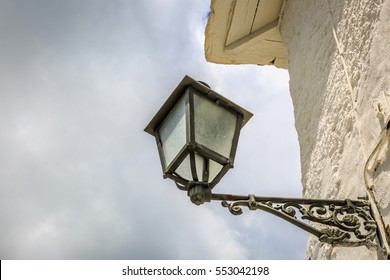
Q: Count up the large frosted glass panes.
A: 2